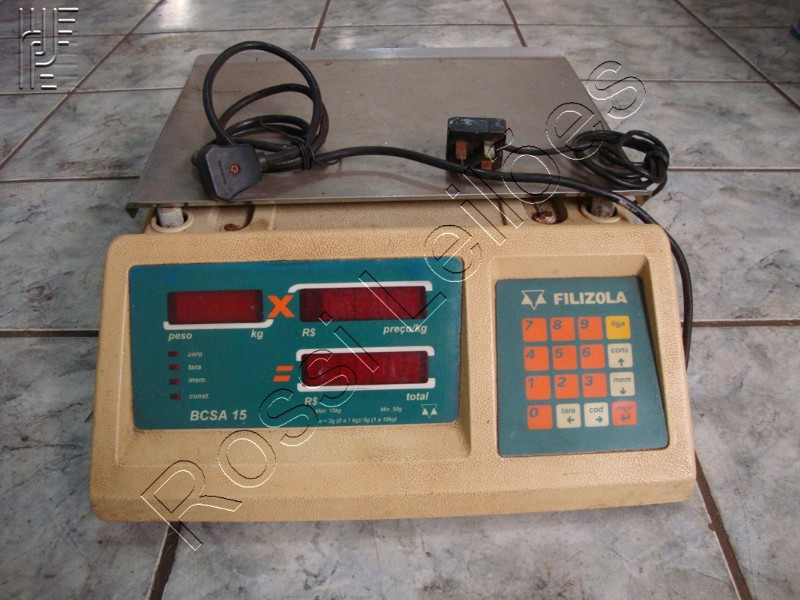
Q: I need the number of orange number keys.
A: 10